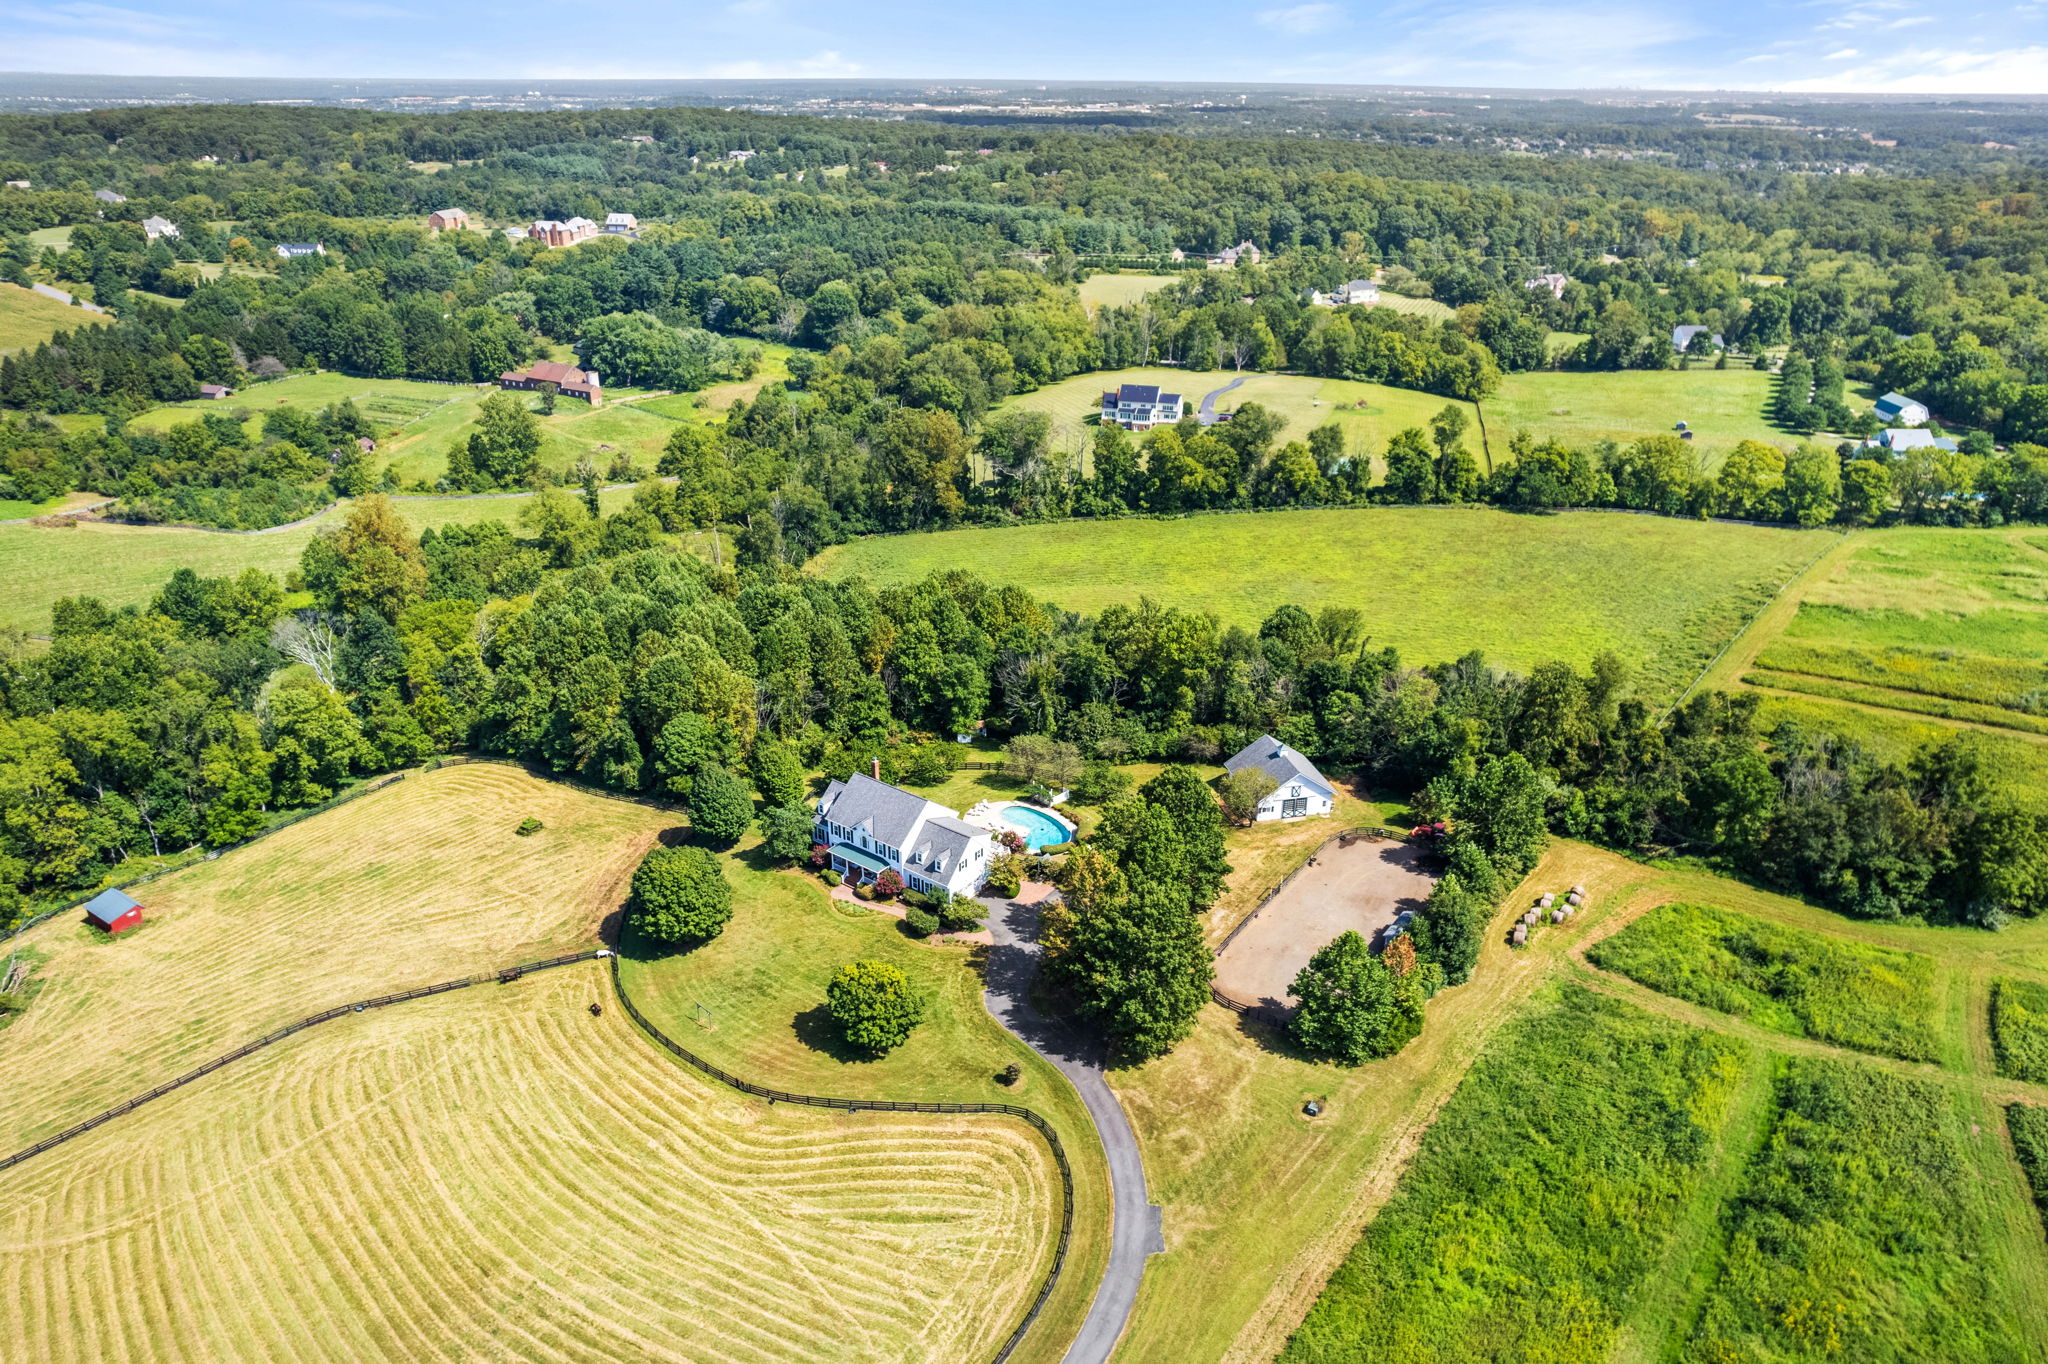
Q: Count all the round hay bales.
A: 10